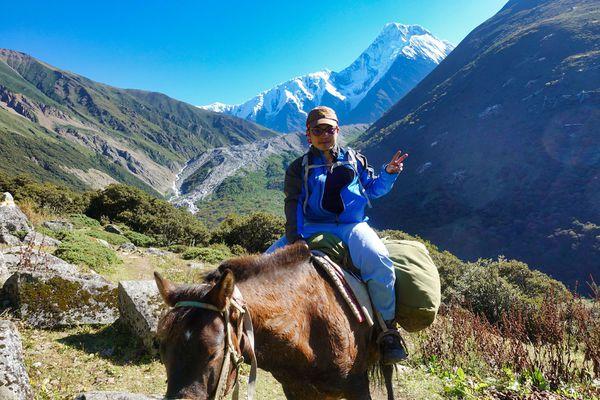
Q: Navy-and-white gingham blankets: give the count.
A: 0